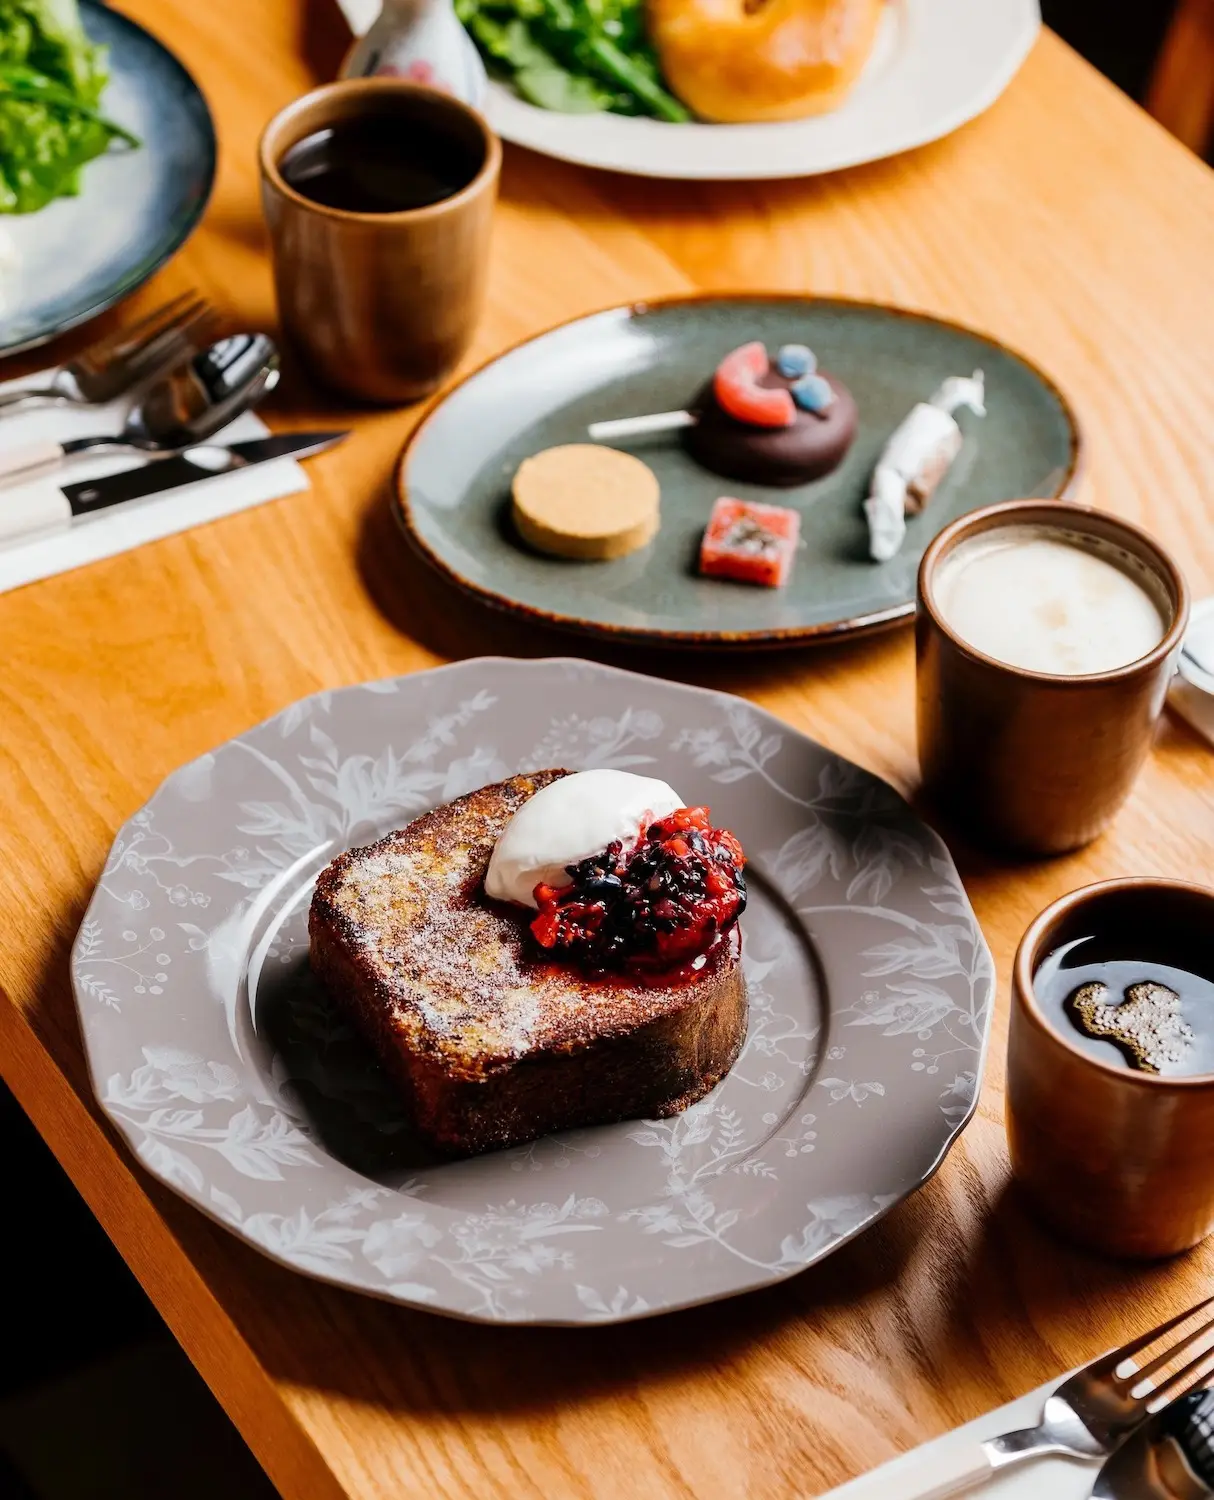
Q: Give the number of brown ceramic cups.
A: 3